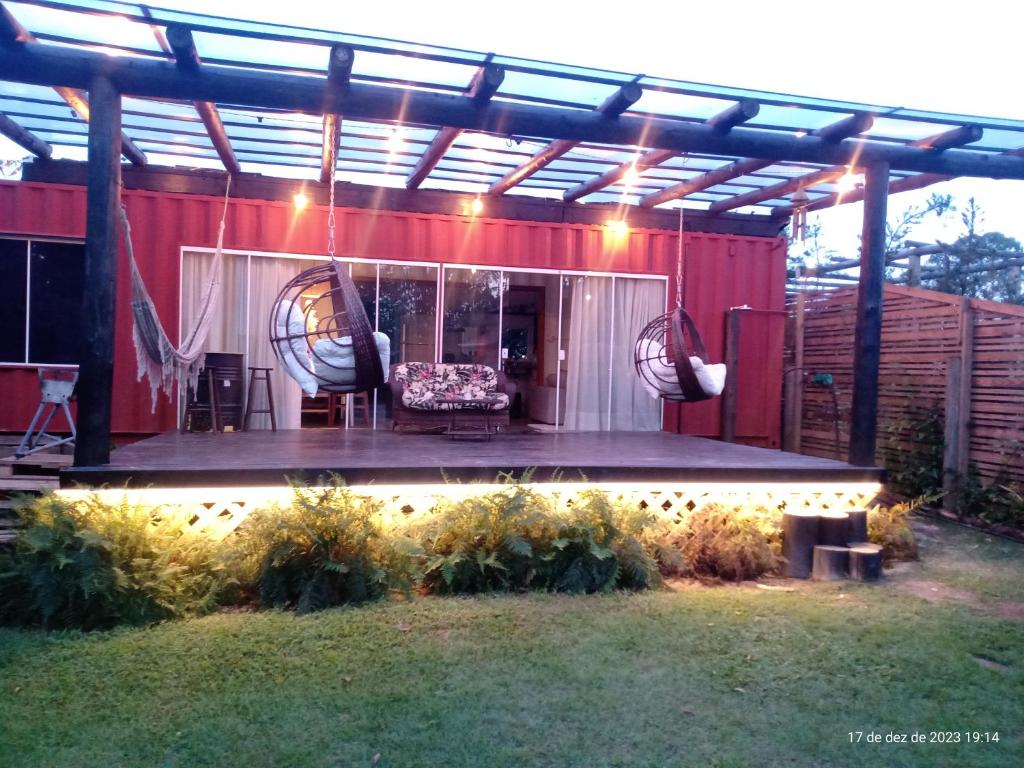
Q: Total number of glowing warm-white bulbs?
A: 6